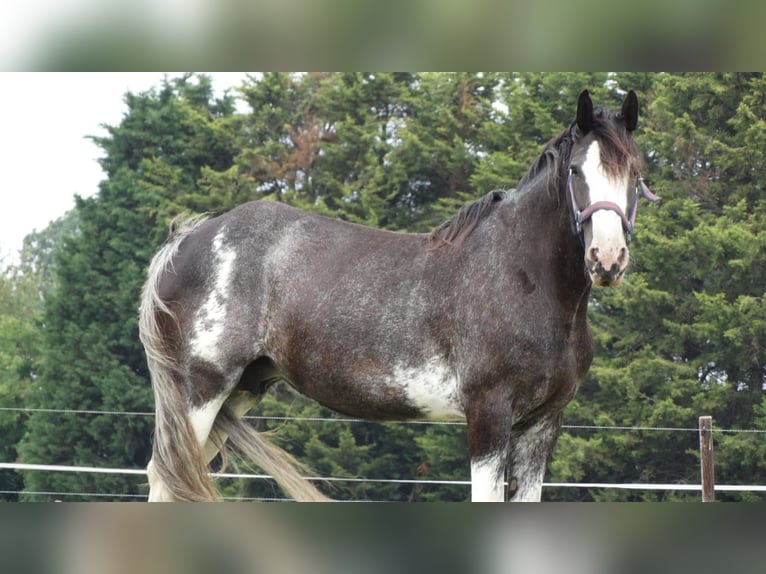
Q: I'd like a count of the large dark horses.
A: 1